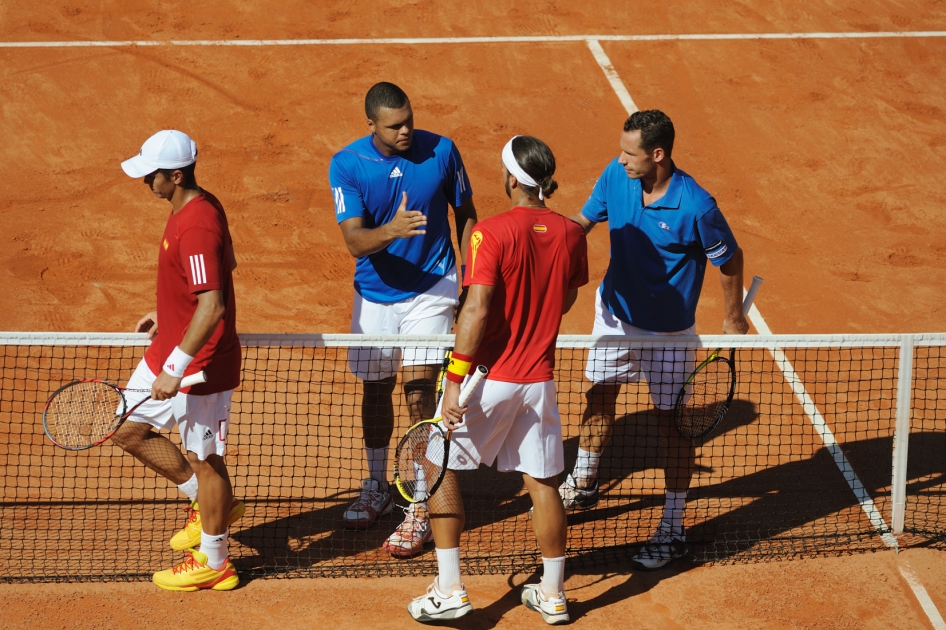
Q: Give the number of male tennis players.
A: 4